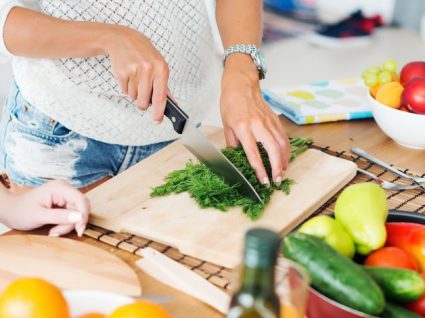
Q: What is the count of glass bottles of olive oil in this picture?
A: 1